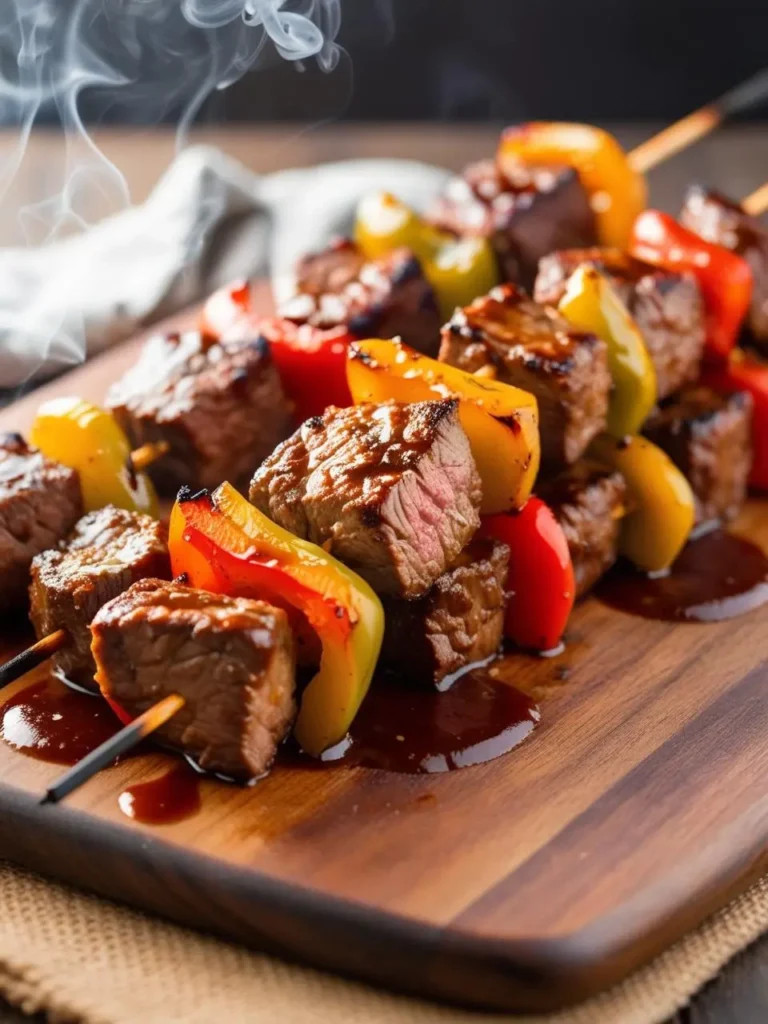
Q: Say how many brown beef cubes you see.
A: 13